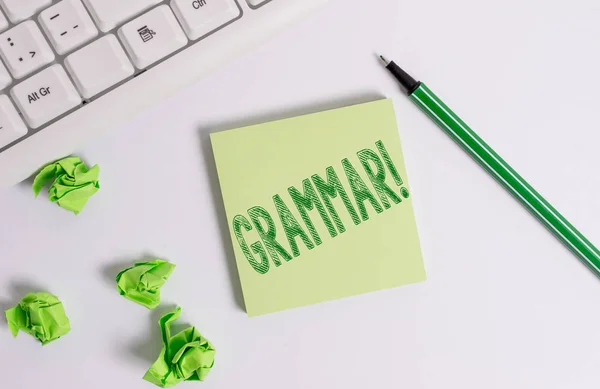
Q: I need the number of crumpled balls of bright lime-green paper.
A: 4